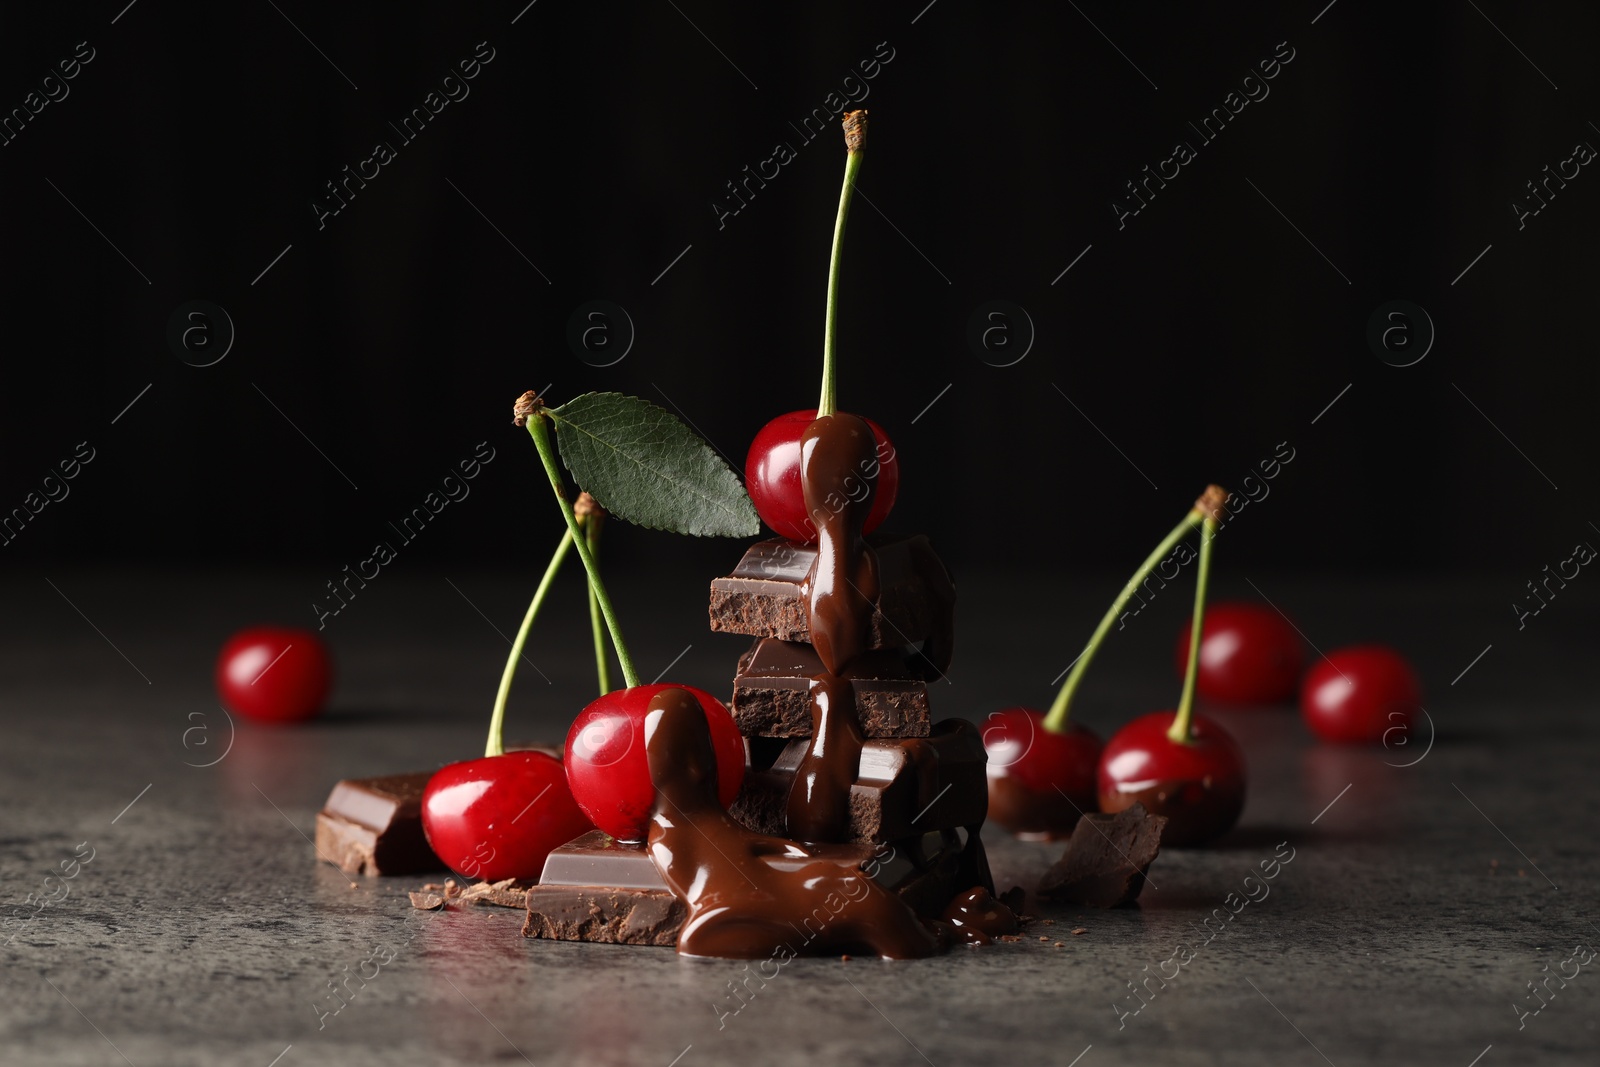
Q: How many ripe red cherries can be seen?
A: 8